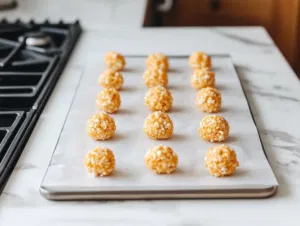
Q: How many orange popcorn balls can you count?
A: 15